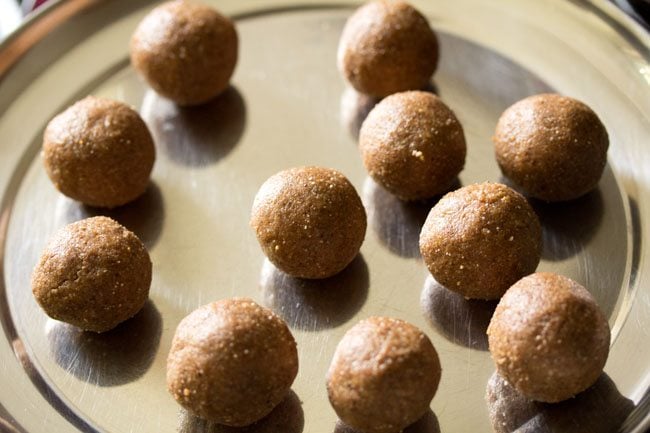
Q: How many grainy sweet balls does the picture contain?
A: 11